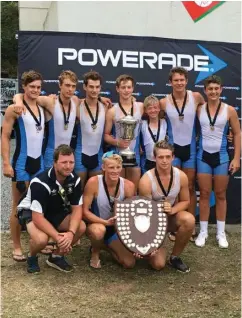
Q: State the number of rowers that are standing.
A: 7